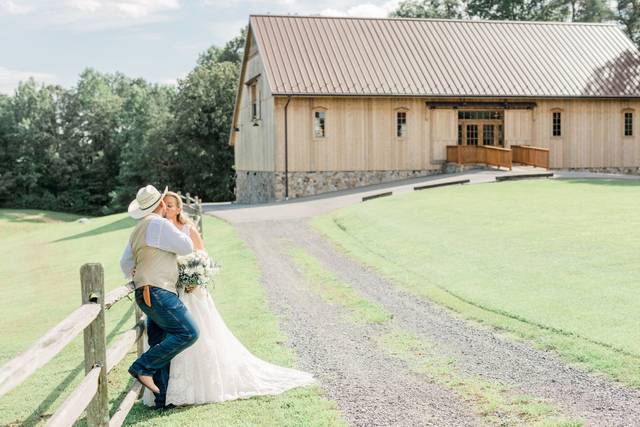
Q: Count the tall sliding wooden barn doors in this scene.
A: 2